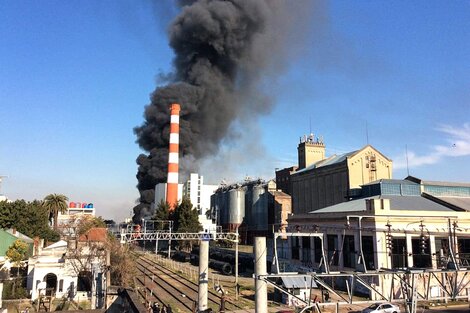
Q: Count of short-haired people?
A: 0